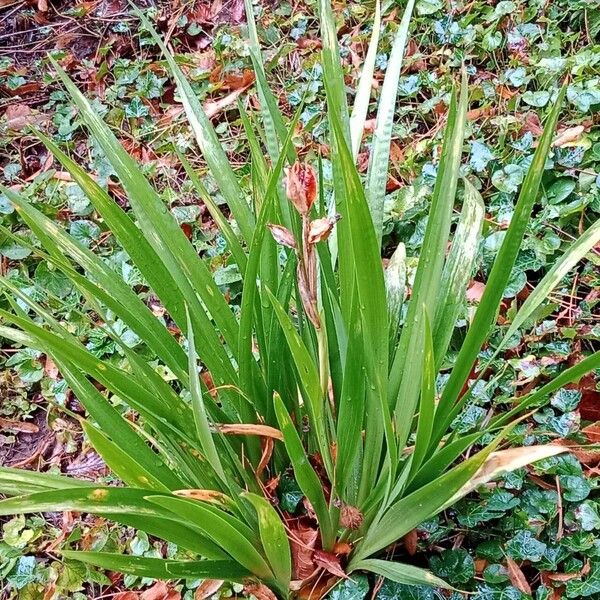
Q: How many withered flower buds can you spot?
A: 3